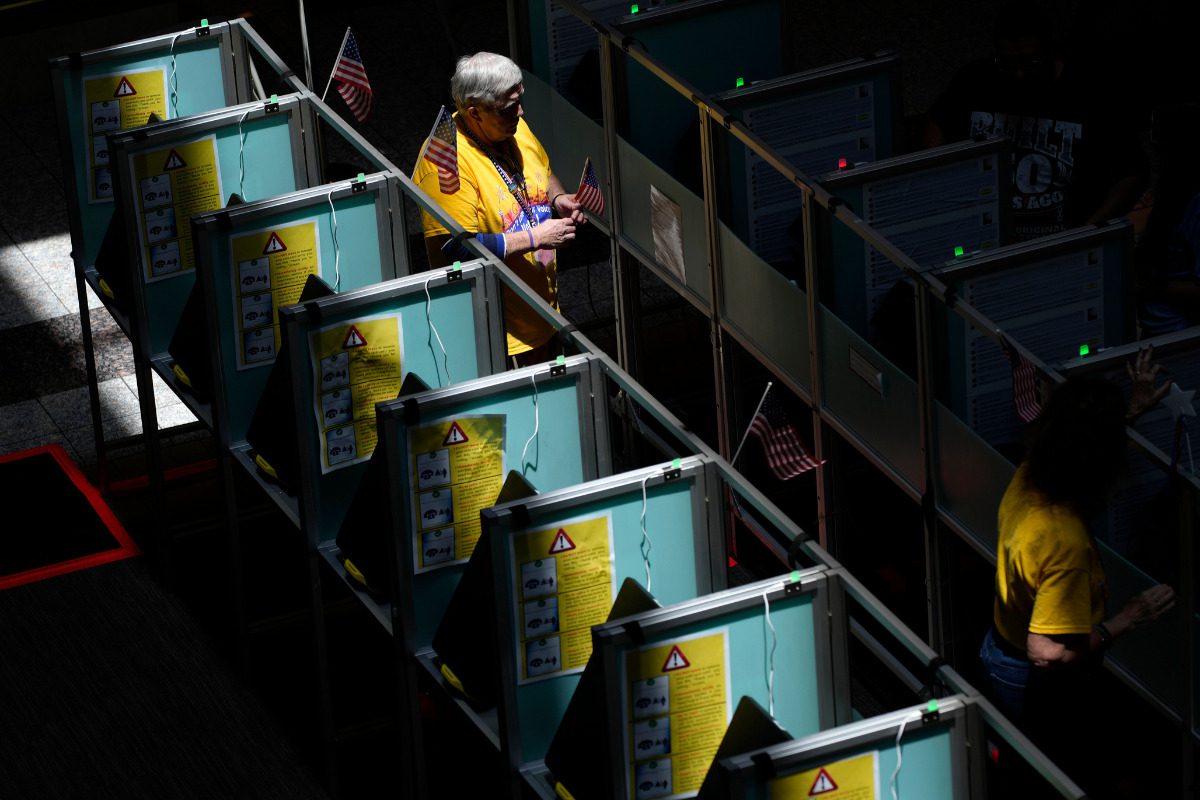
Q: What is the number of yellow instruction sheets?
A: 8